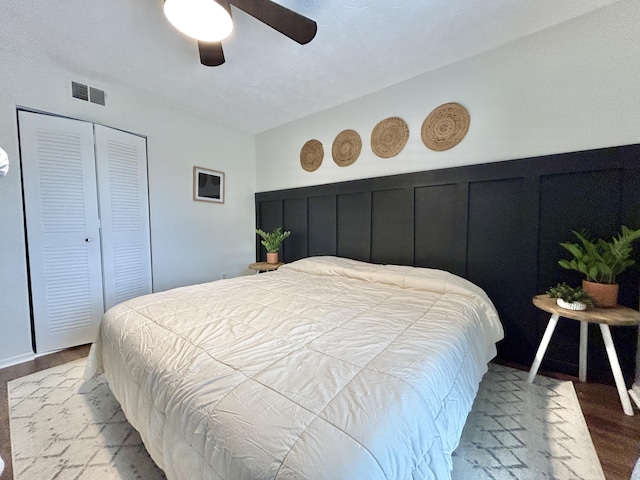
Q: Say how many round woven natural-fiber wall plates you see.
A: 4